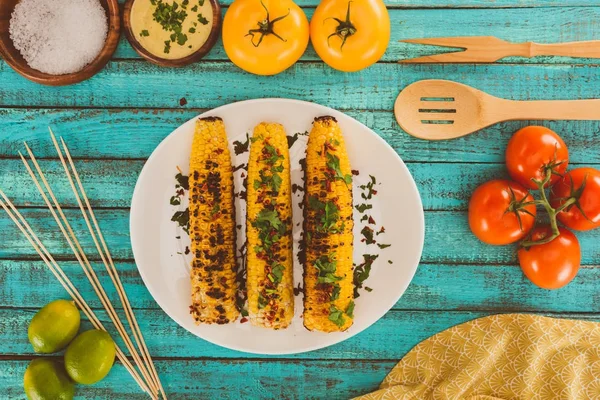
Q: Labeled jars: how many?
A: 0